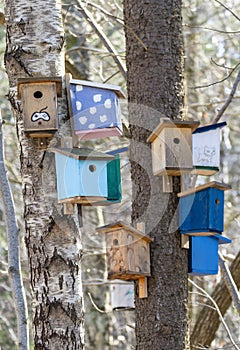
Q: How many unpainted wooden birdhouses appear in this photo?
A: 2